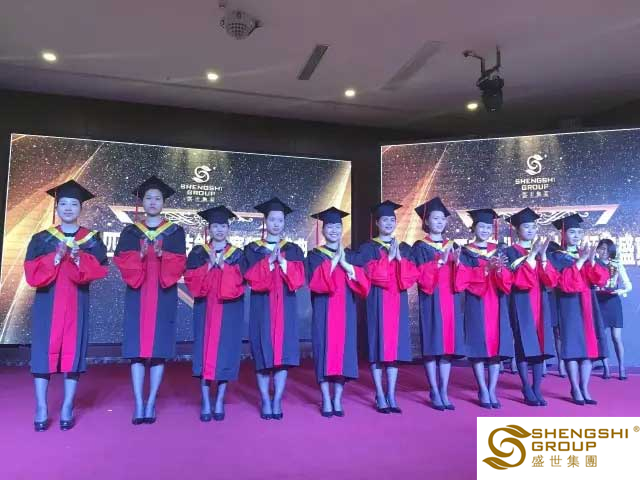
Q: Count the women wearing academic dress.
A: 10